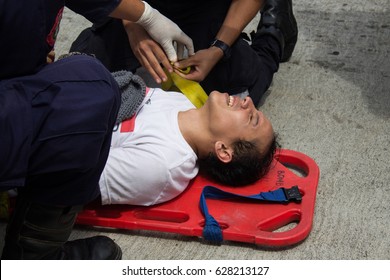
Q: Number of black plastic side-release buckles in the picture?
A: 1